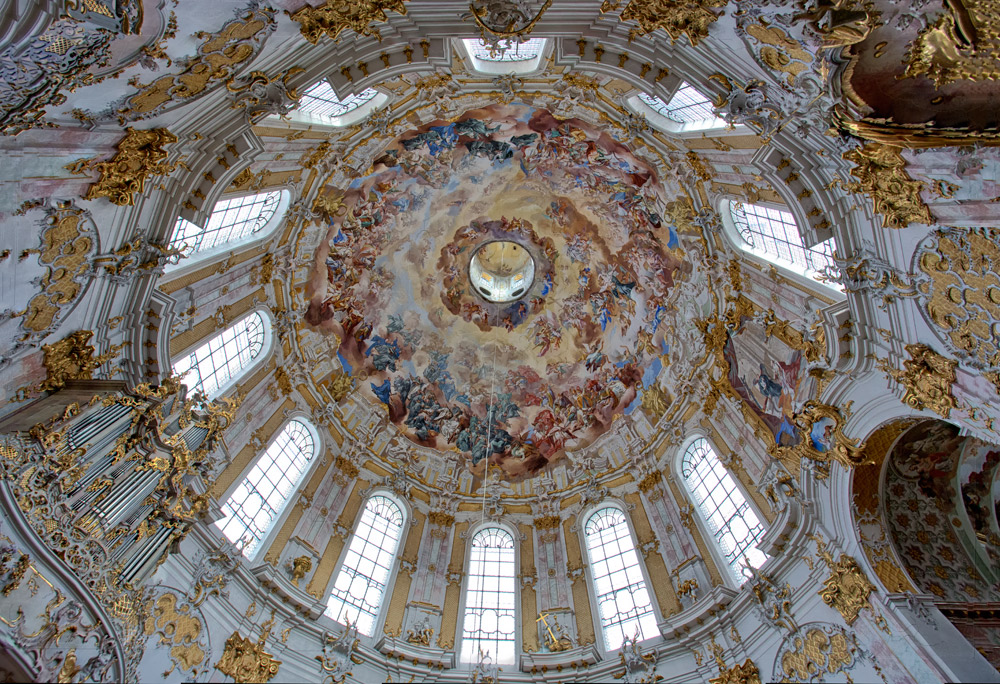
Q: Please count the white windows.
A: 11